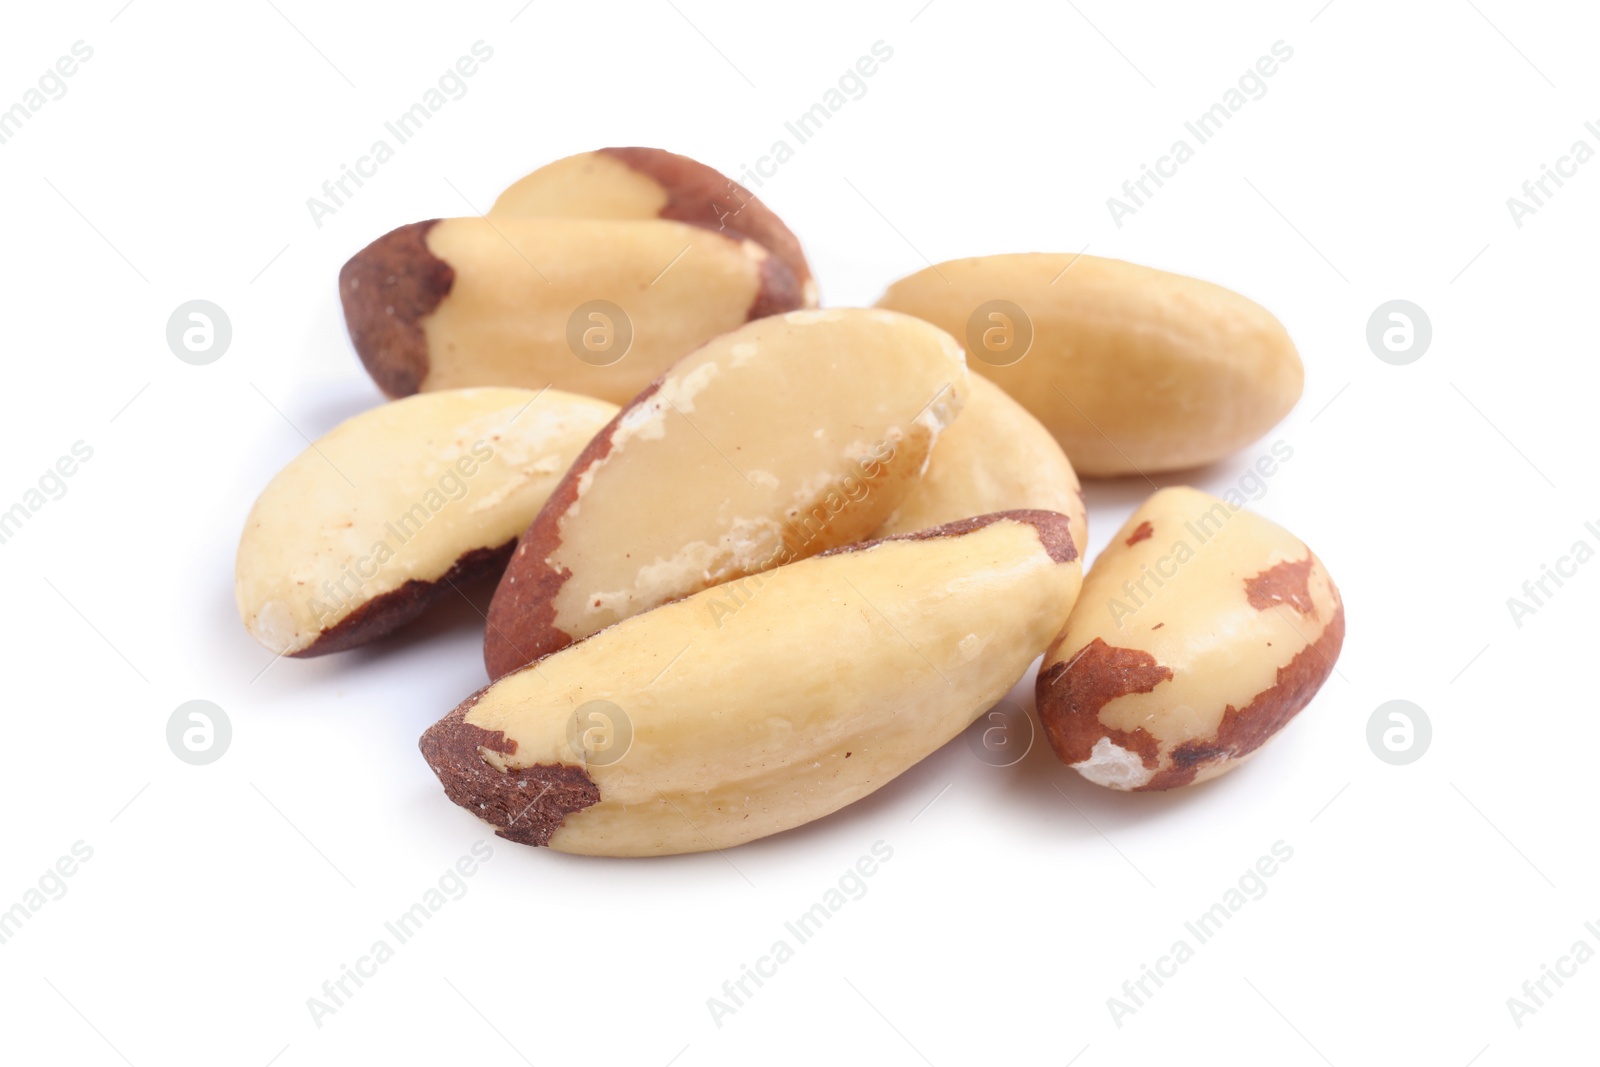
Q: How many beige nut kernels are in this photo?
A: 8